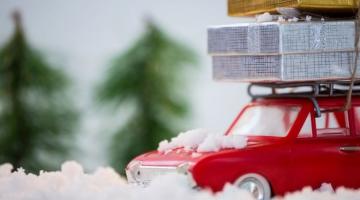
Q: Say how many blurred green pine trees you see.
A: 2